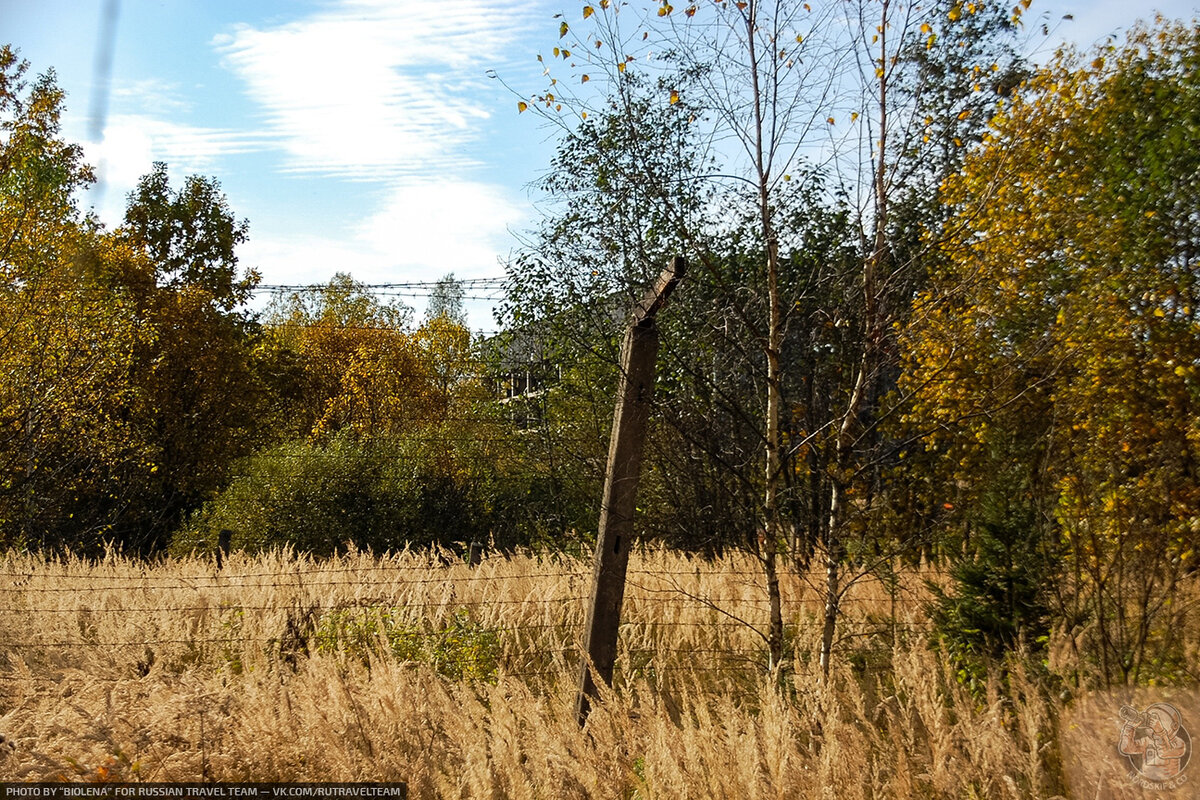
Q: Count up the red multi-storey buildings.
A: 0